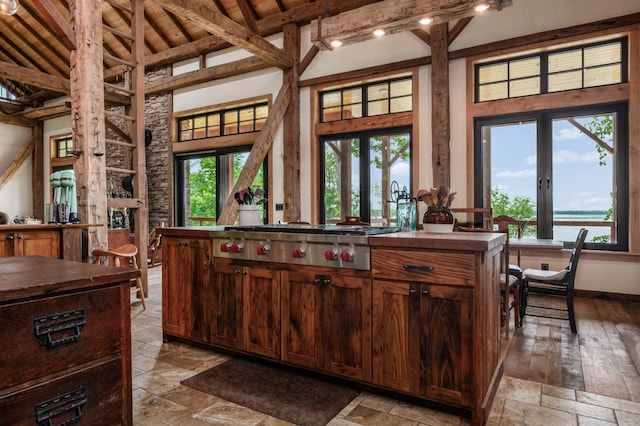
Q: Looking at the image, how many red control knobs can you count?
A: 6